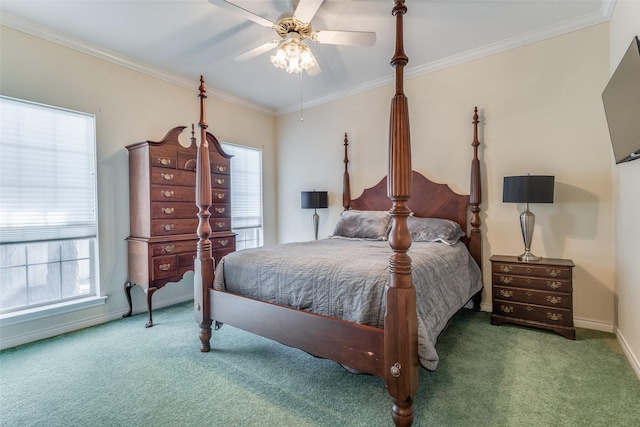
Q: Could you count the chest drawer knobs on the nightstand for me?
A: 8